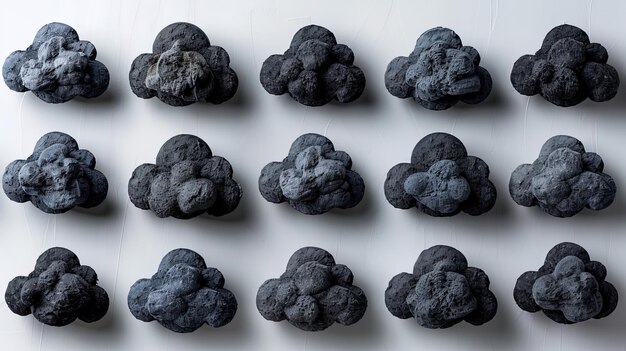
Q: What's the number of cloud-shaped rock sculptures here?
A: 15